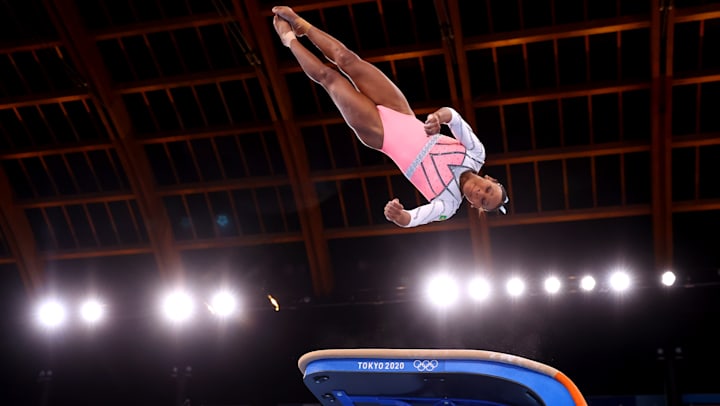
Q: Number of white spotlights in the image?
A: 11